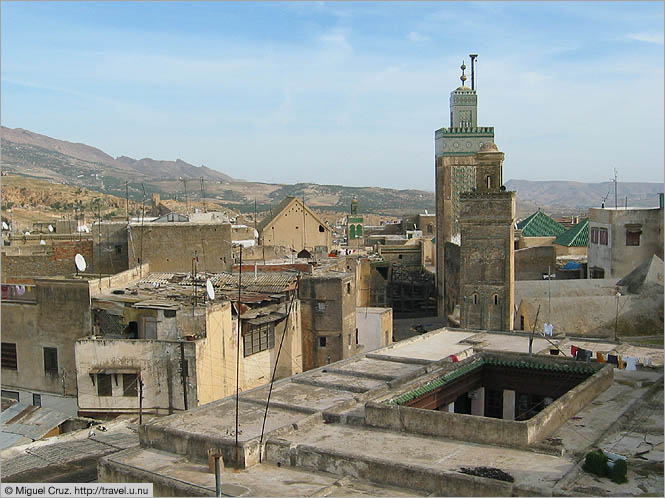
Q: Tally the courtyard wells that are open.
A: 1